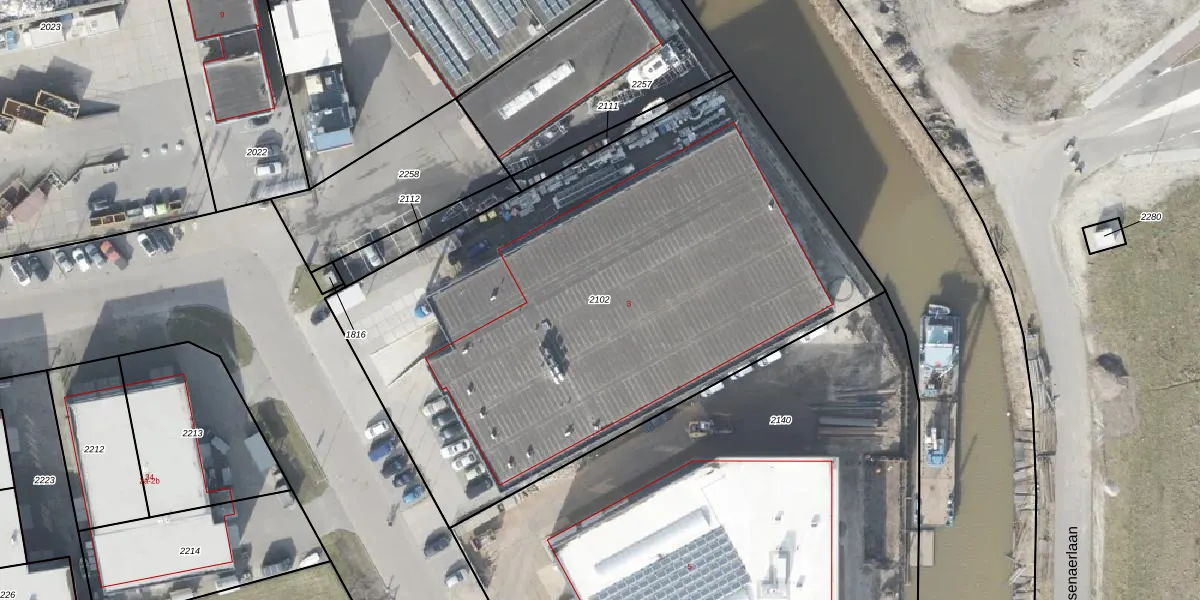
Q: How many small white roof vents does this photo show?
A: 10